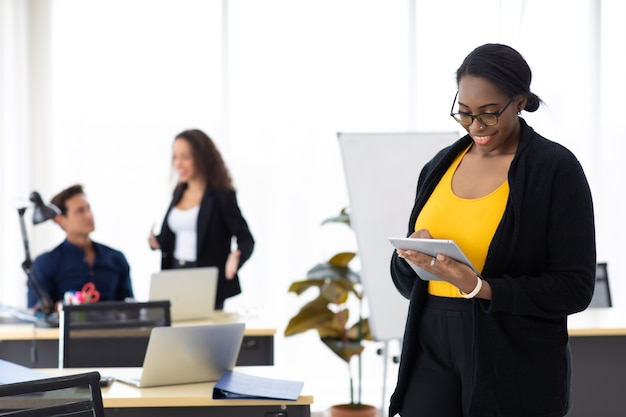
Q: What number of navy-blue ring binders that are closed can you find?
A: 1